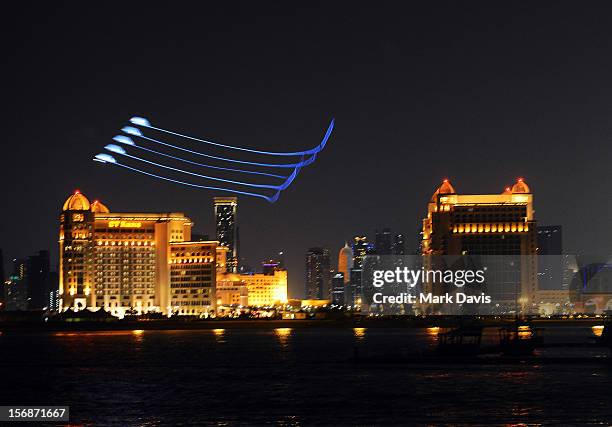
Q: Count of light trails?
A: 5